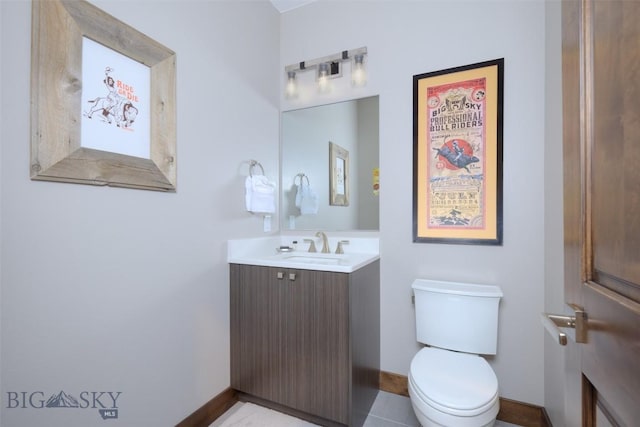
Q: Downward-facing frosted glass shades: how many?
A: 3